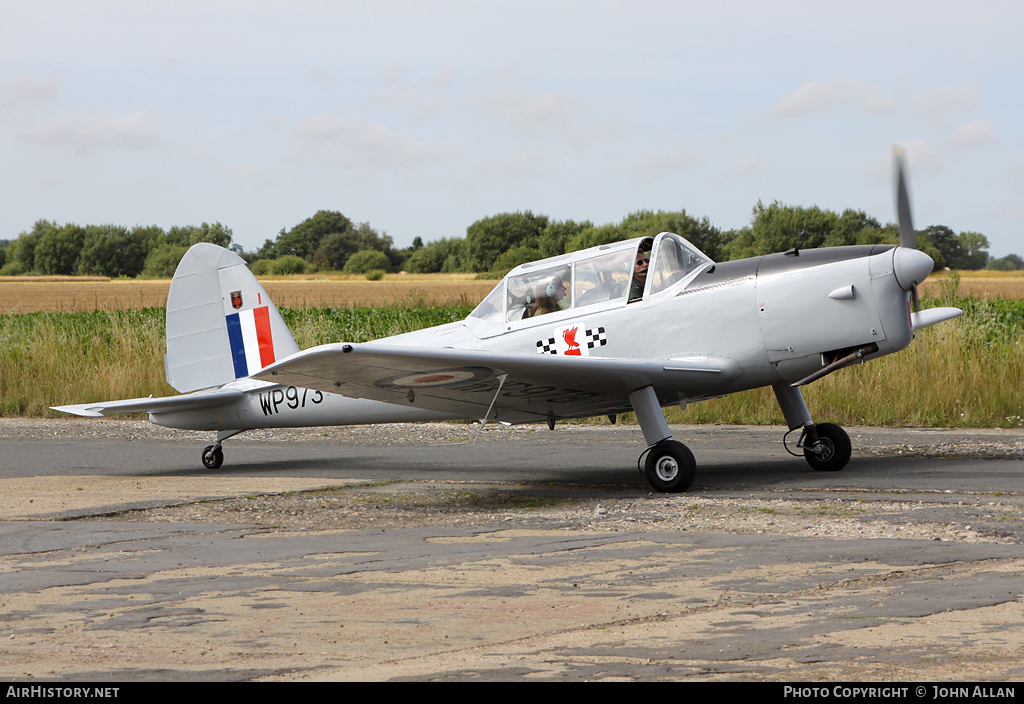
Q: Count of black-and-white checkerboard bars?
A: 2